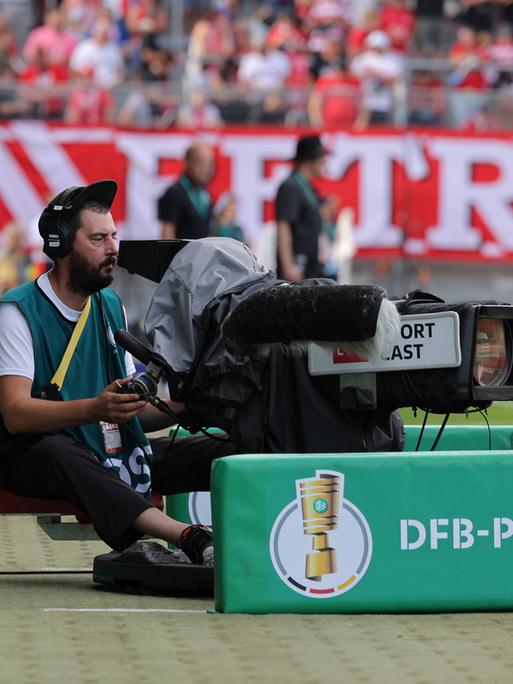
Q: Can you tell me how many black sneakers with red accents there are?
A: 1